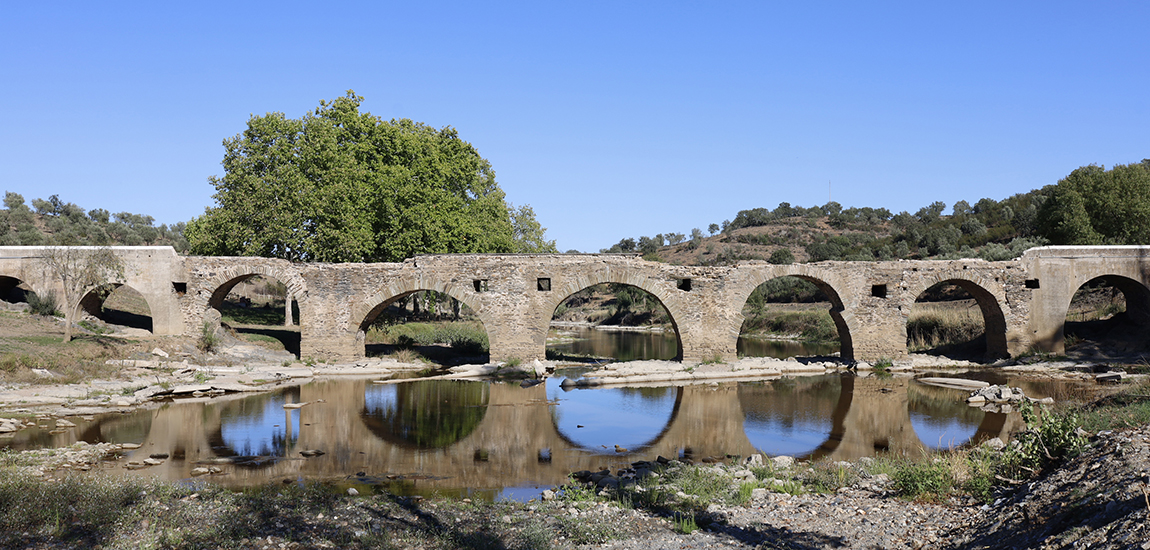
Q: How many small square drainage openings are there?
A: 6